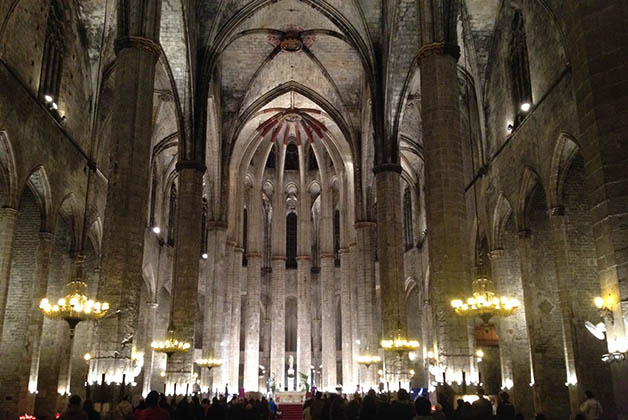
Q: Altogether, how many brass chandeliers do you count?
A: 6